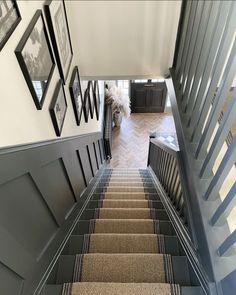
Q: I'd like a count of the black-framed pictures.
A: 8